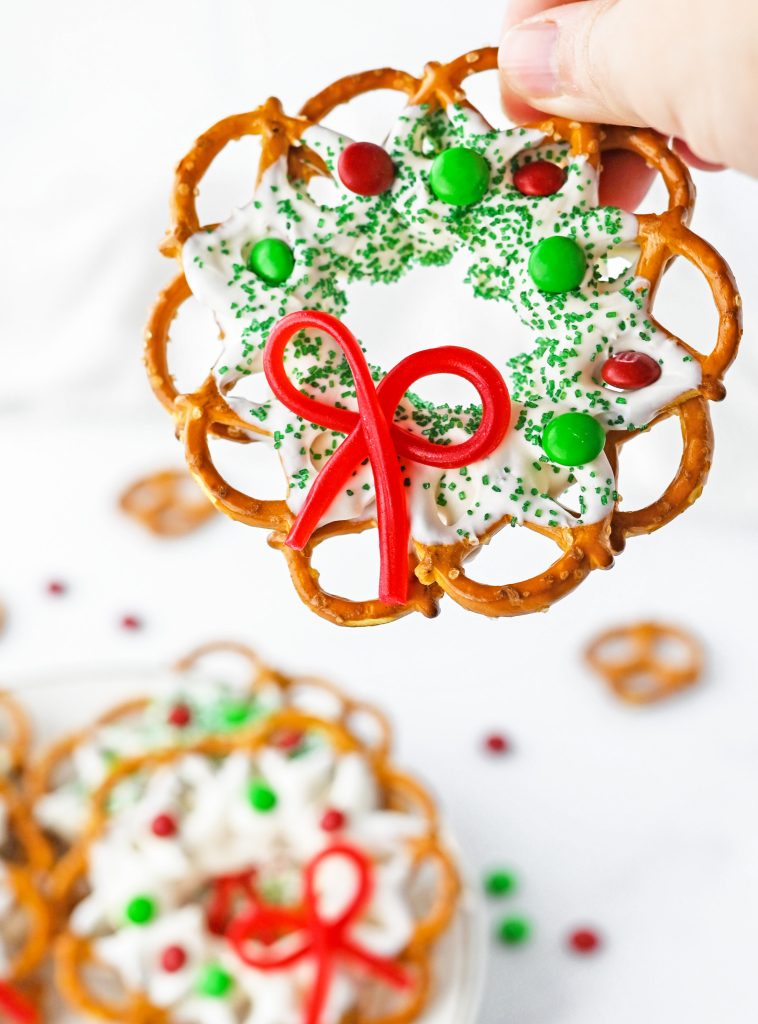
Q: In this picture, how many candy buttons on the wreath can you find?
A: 7